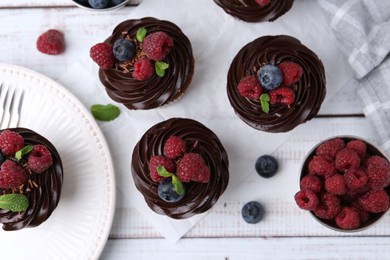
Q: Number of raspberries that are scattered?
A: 1